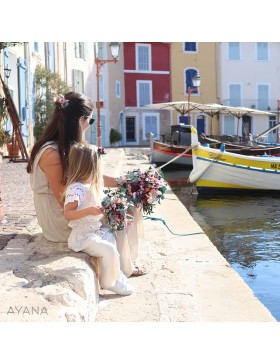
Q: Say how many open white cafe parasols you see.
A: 3